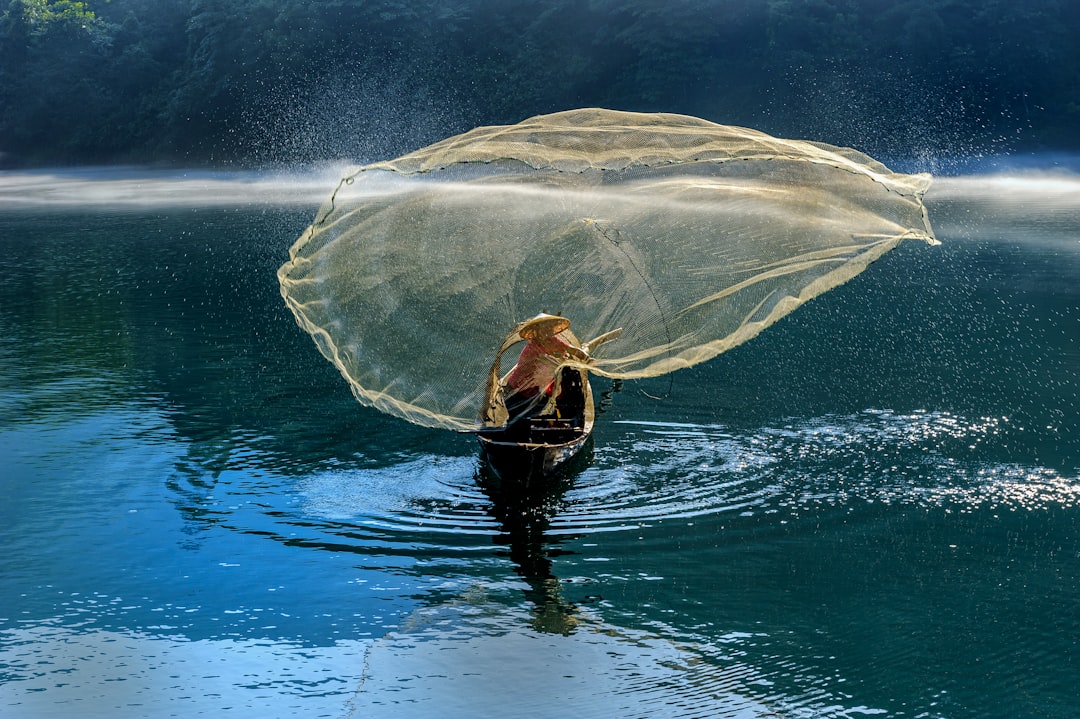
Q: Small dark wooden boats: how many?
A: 1